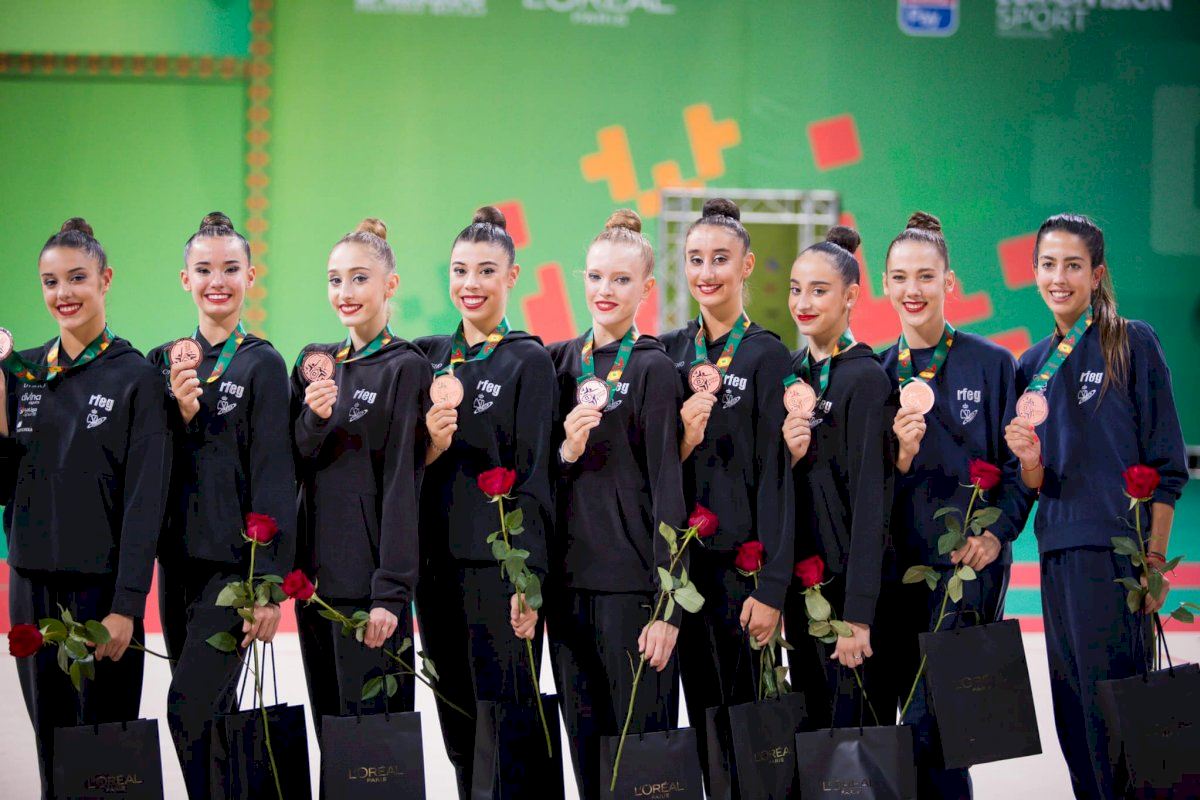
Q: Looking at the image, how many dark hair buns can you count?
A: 6